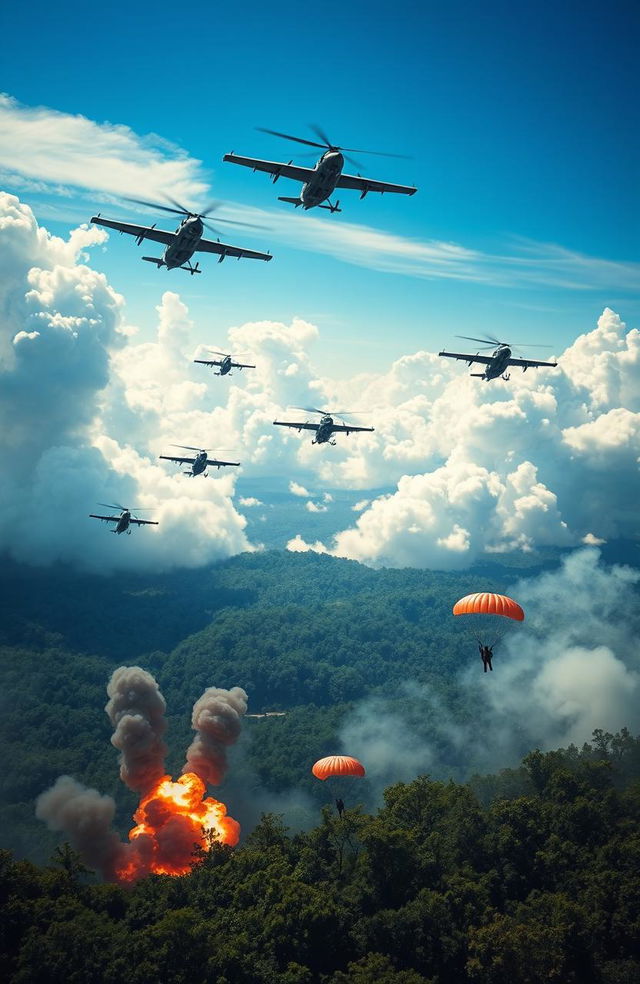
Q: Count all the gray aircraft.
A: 7